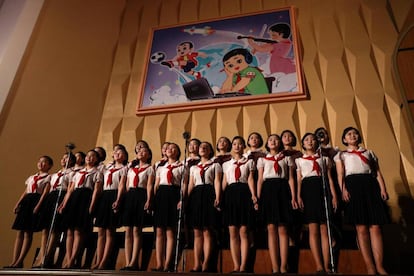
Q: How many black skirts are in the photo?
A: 11